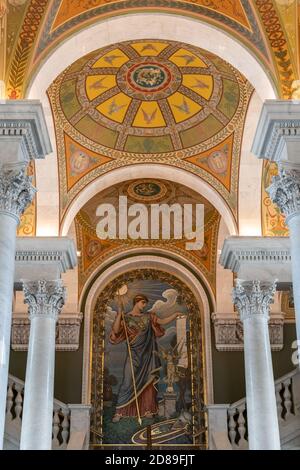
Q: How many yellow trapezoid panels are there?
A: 8